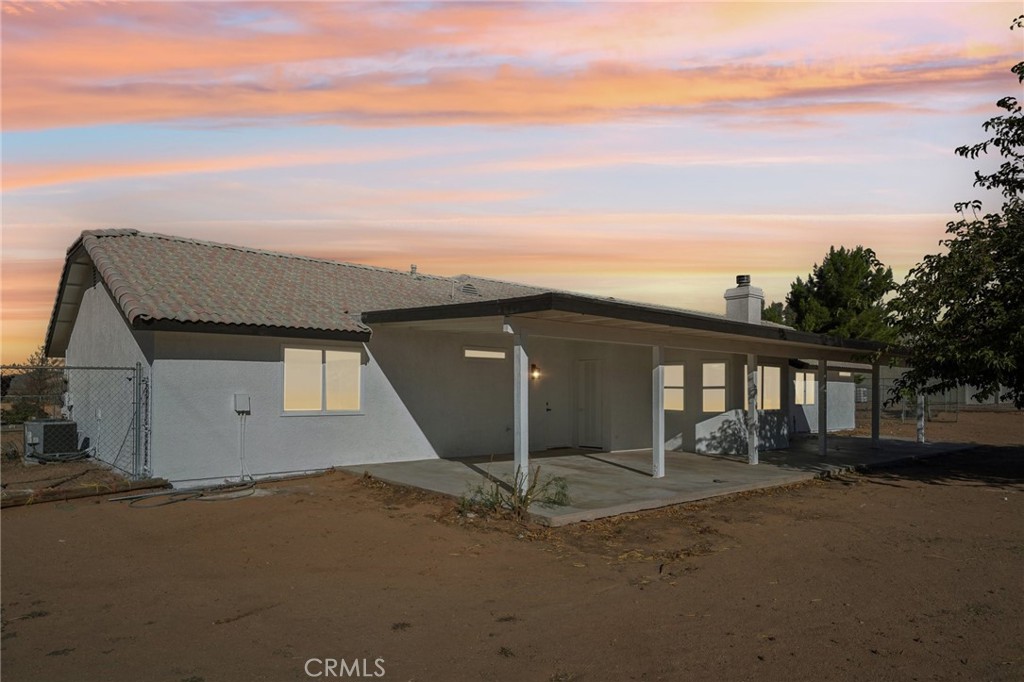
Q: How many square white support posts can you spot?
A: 6